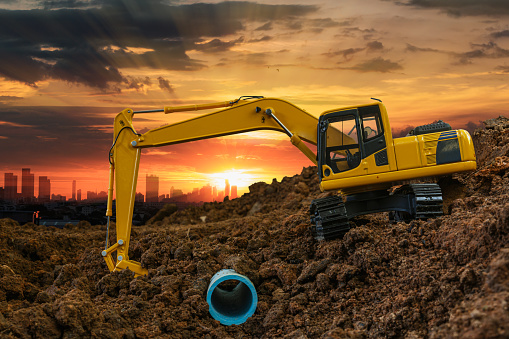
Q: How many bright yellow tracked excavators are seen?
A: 1